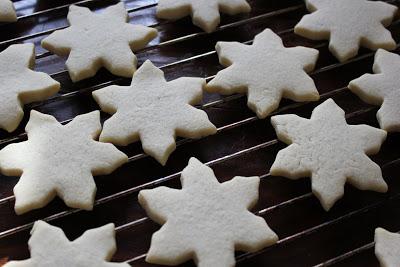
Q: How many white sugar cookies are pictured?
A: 13